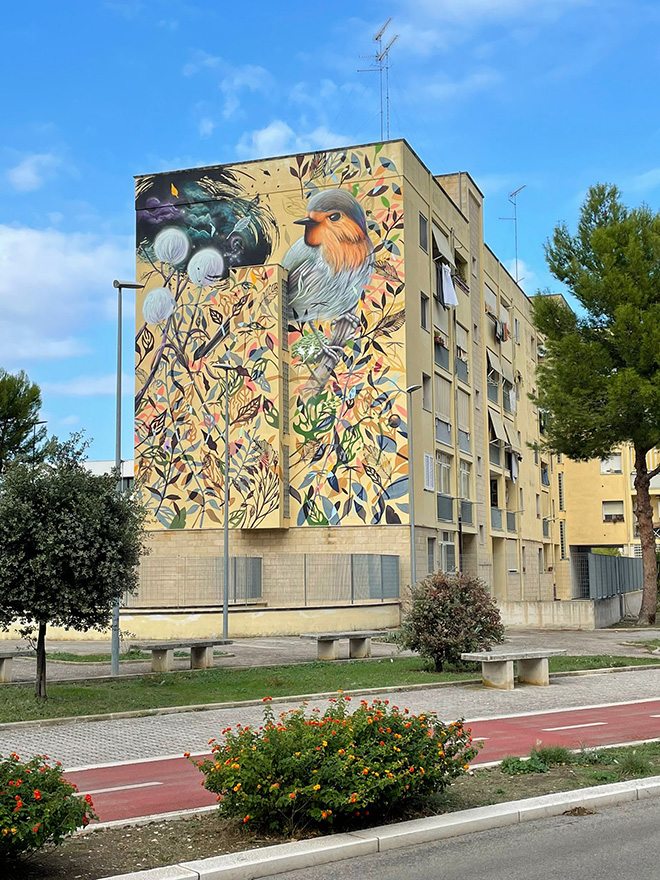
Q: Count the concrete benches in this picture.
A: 4